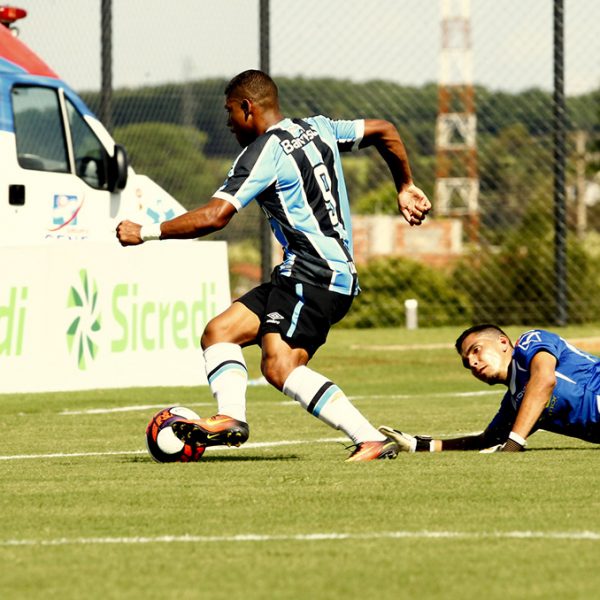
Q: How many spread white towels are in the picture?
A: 0